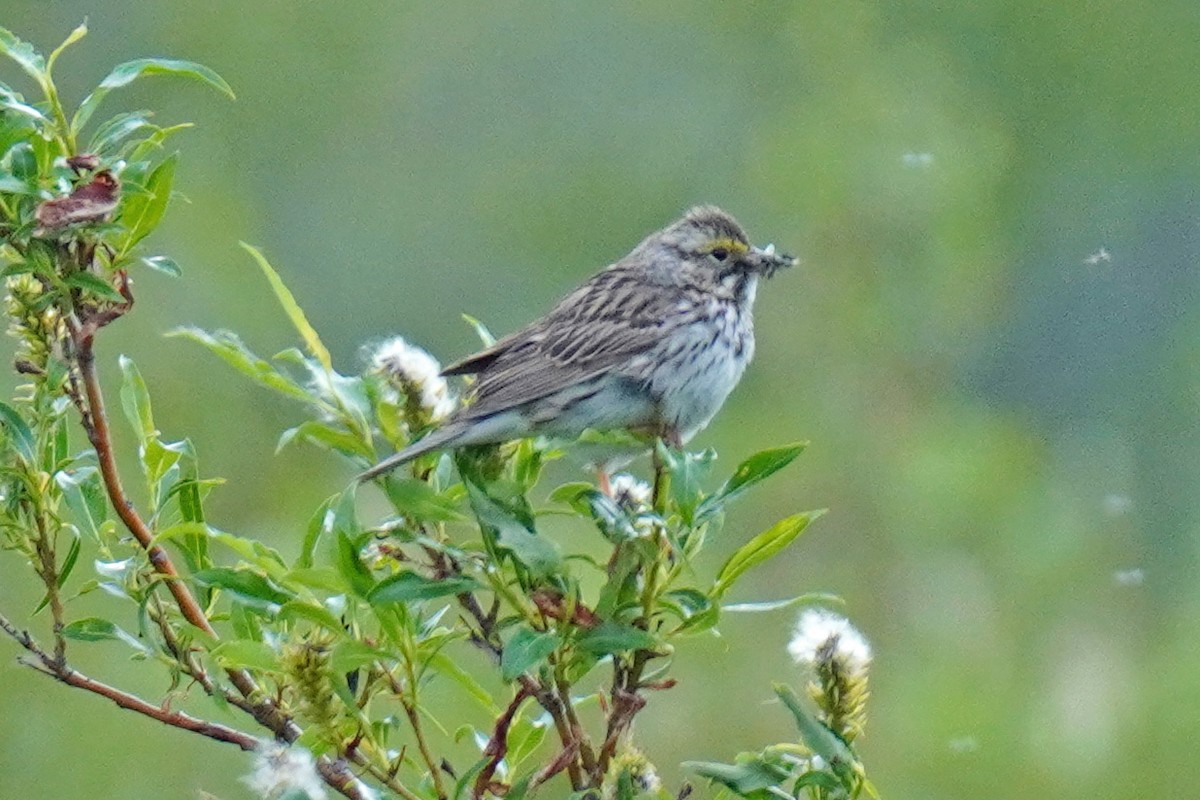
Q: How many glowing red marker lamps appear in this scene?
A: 0